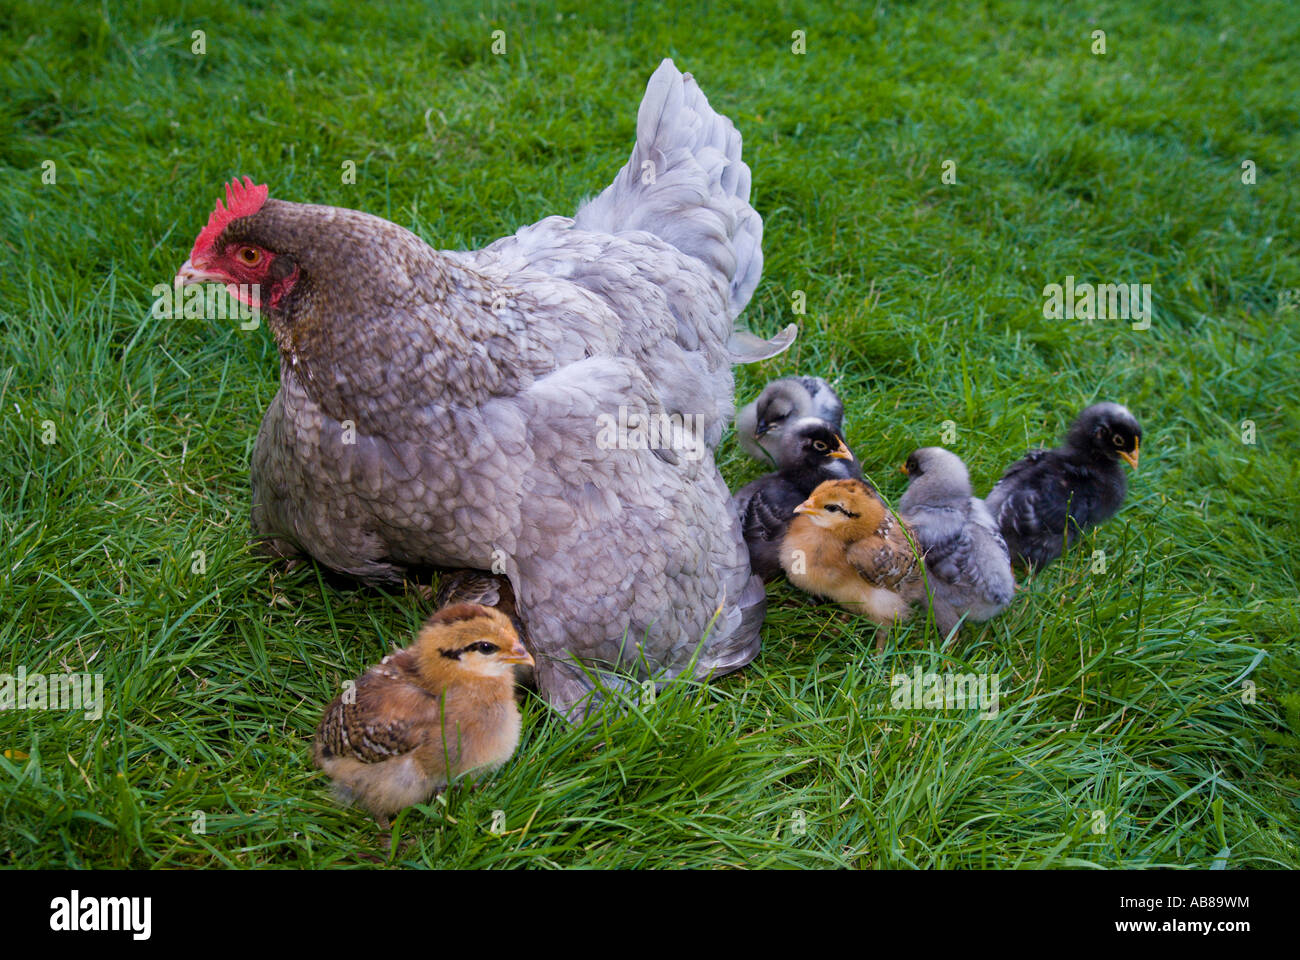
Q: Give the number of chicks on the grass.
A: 6